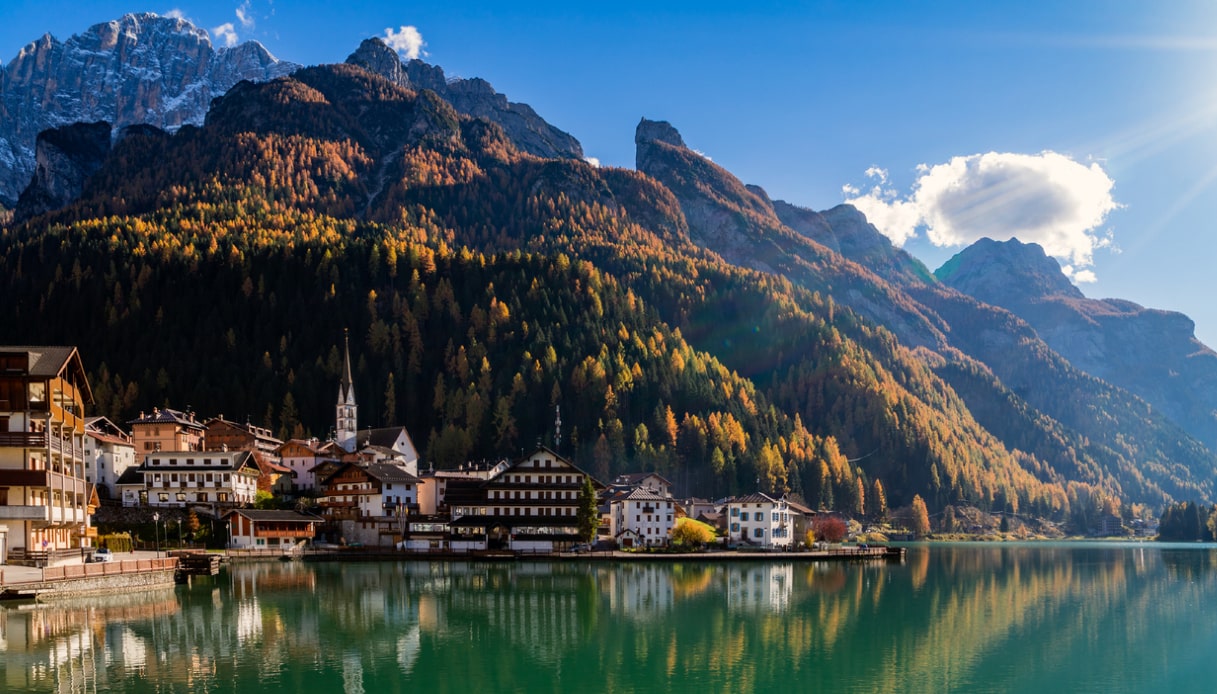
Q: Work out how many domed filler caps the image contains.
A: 0